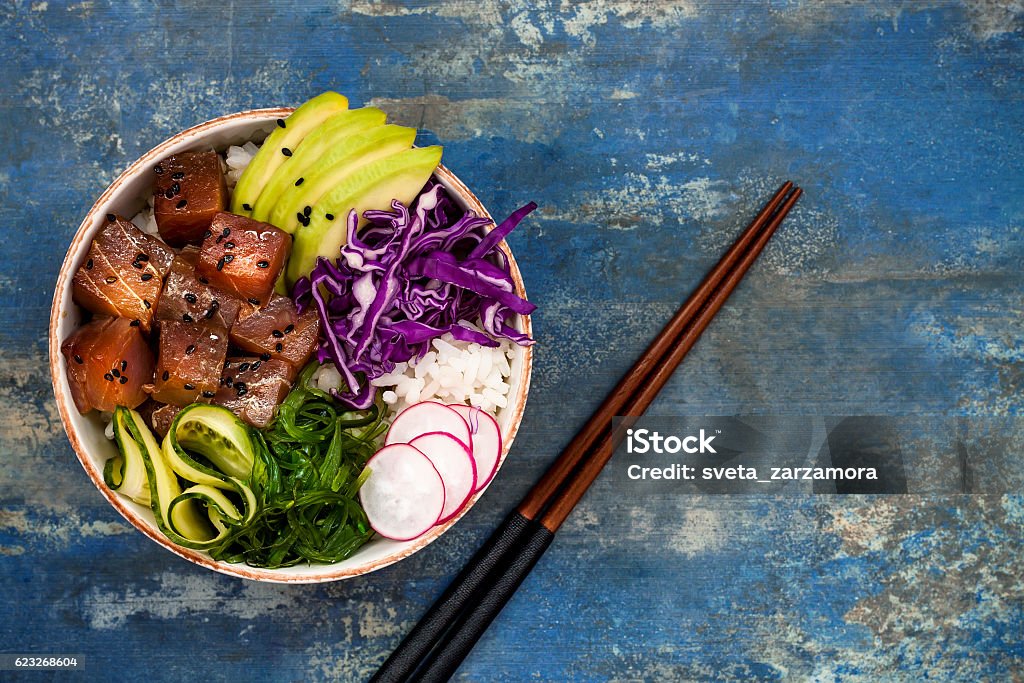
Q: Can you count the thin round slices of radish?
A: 4